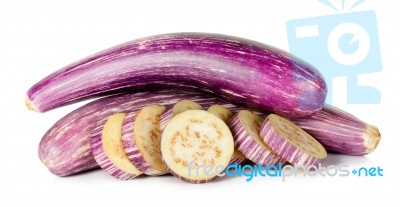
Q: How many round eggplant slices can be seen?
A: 7